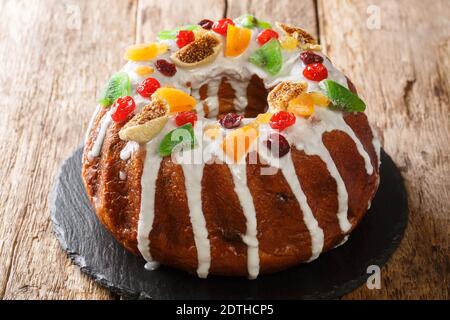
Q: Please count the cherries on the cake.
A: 8